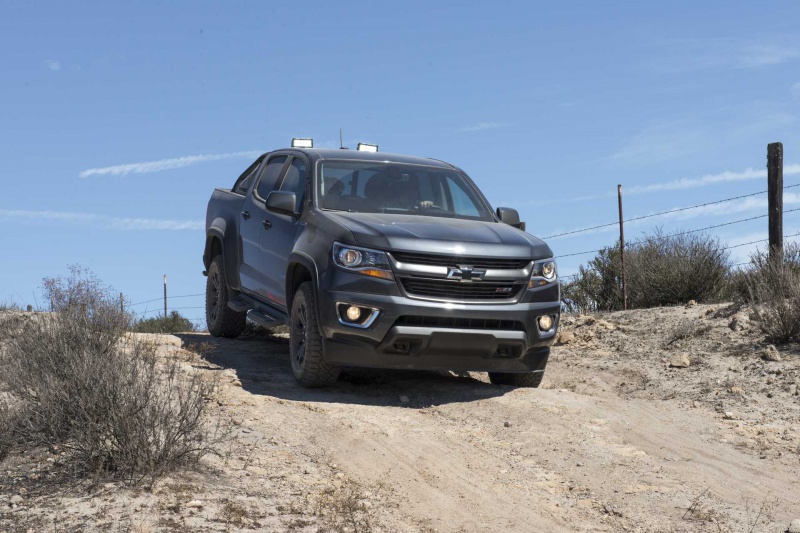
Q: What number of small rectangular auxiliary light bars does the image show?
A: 2